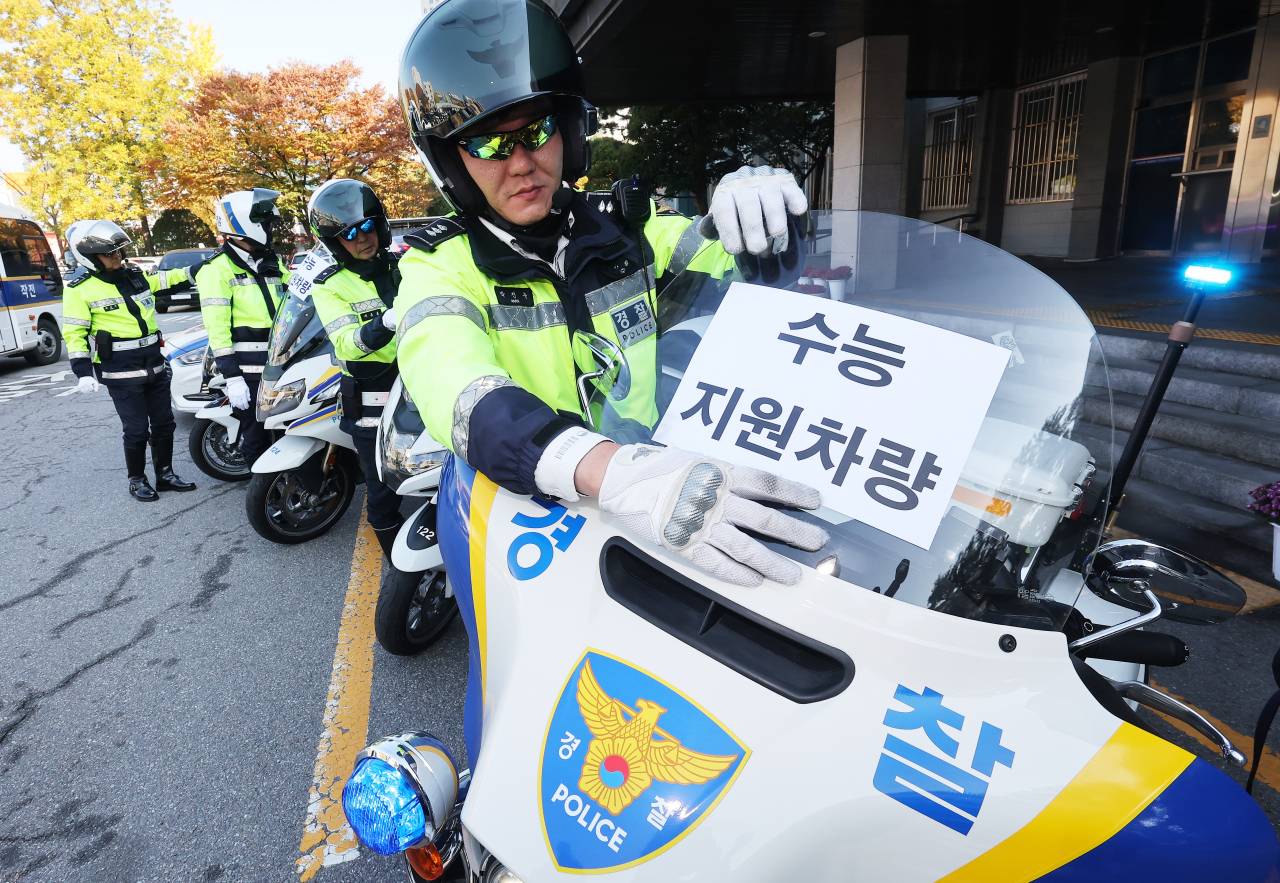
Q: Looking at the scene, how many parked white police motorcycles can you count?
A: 4